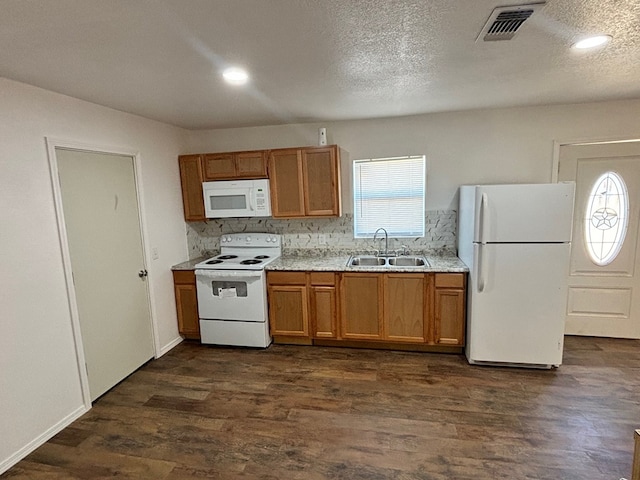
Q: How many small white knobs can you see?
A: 5